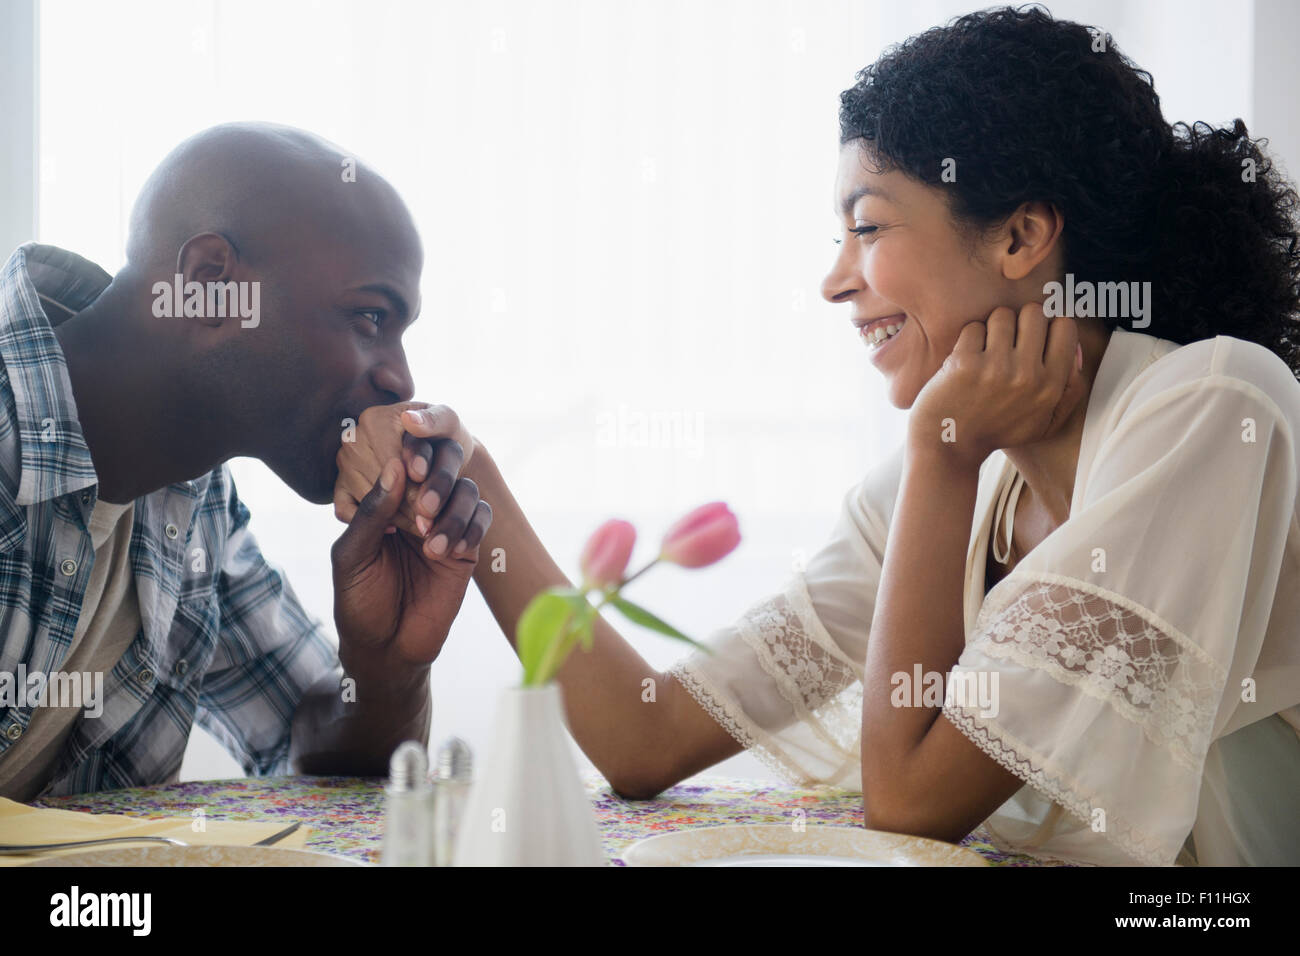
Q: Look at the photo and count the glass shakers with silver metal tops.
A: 2